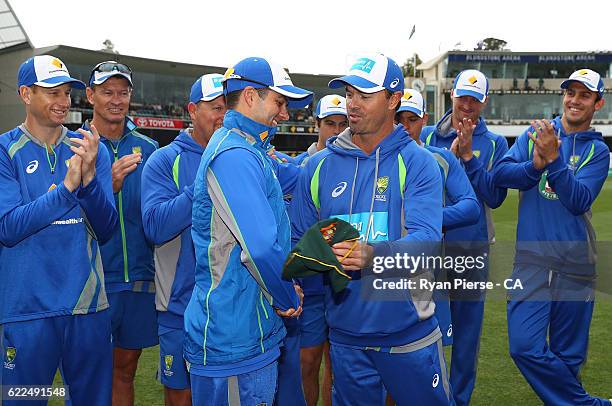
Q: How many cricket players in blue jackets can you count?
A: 9